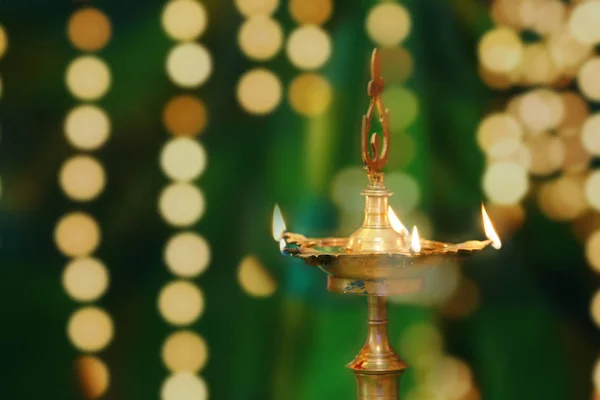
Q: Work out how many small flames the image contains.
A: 5